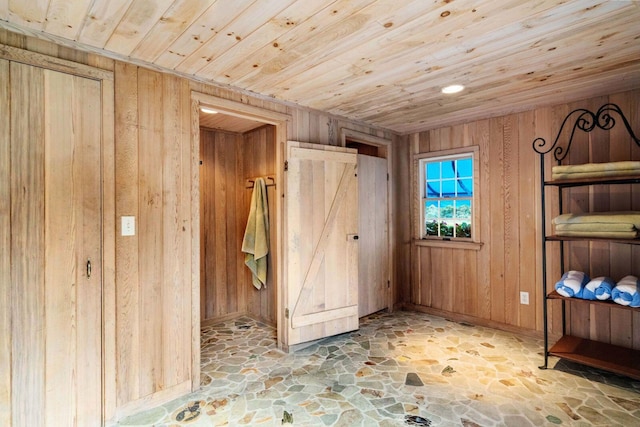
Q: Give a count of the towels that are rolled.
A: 3